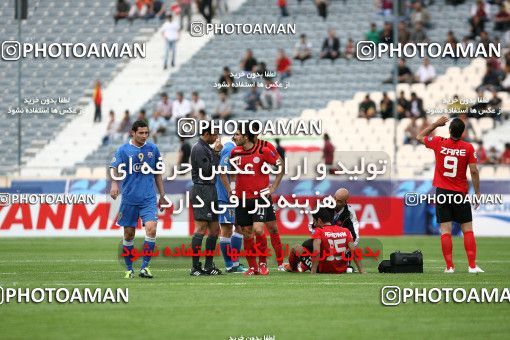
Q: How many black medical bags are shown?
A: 1